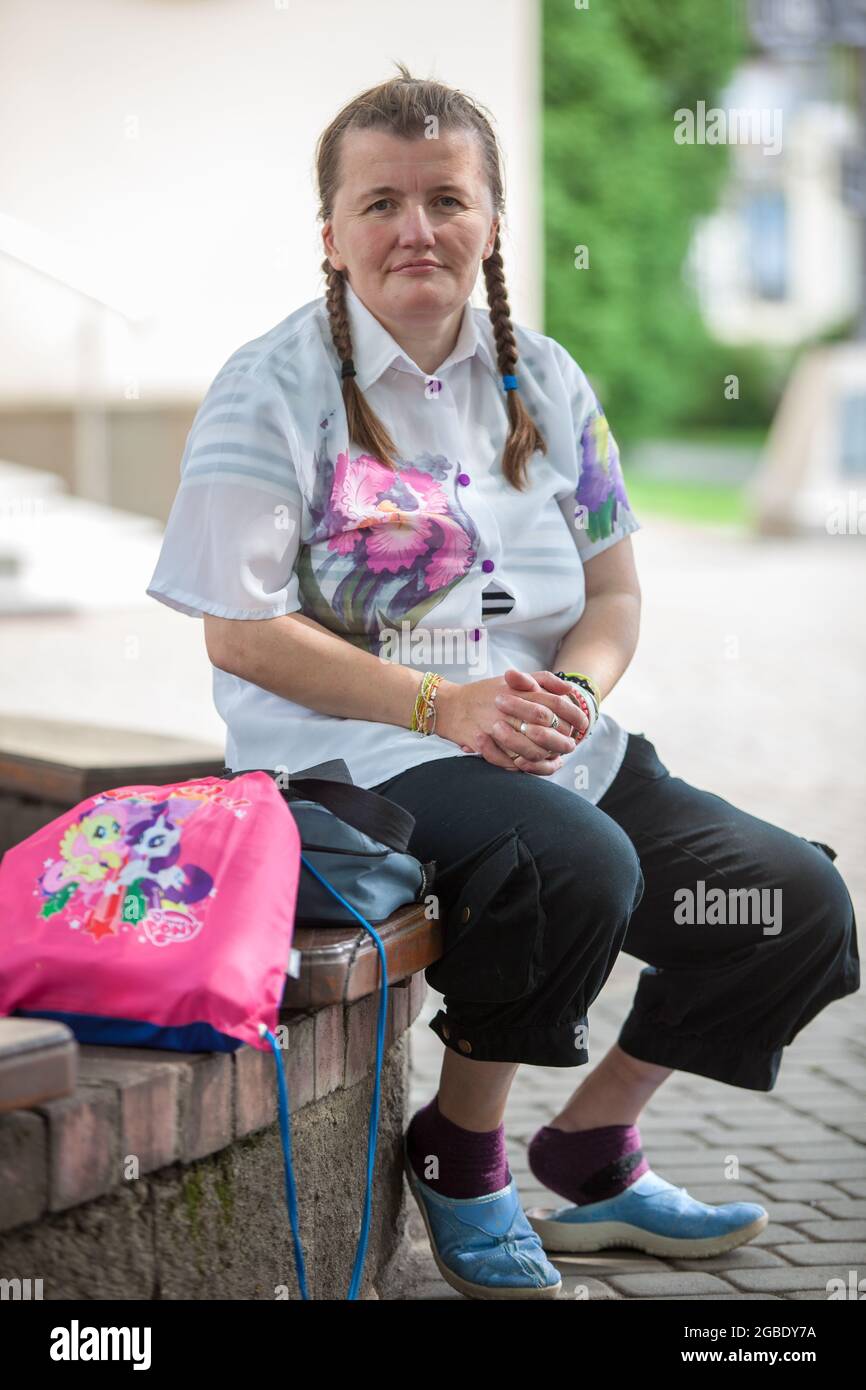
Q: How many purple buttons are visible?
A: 4